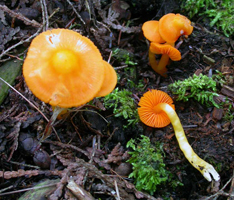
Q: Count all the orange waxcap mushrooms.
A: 6